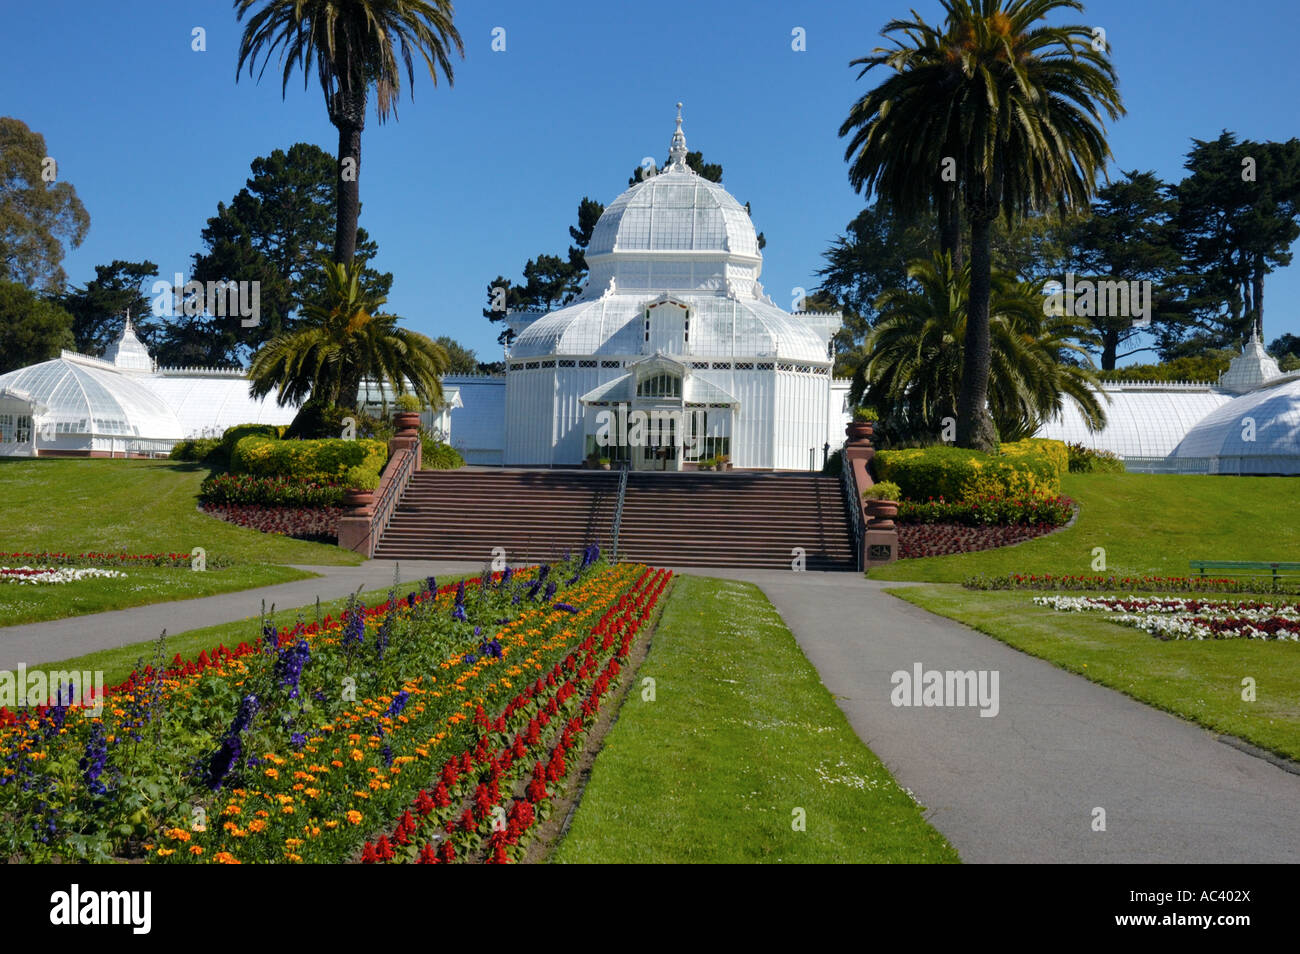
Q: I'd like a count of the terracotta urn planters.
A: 4